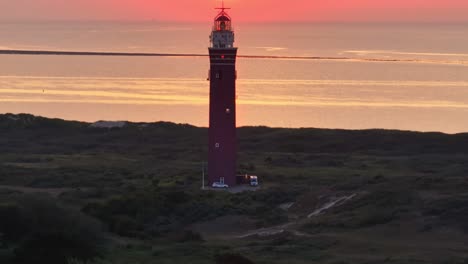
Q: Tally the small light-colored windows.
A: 3